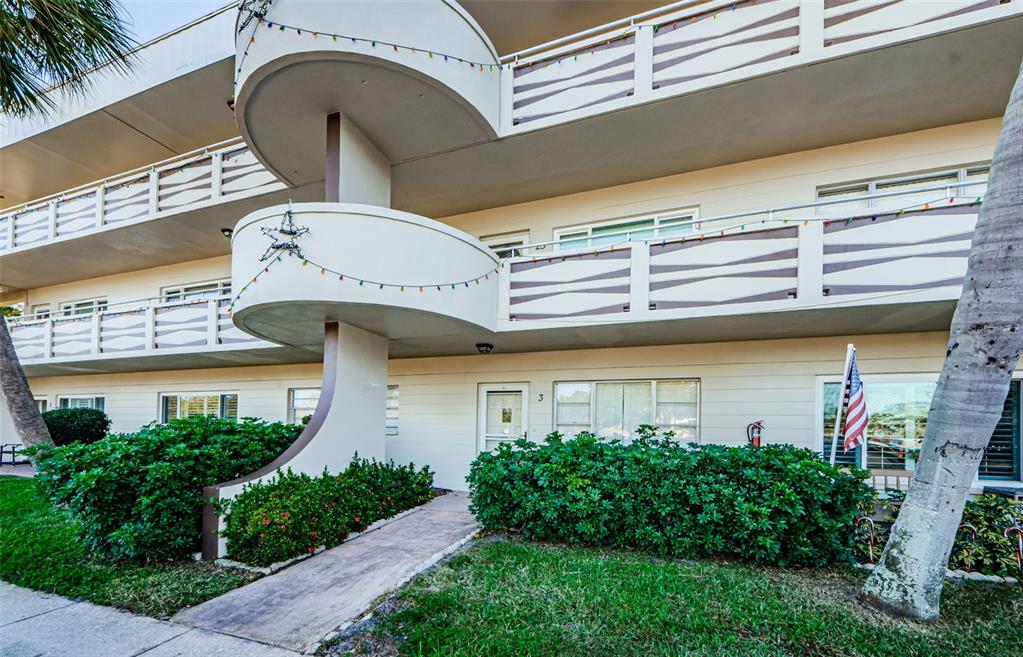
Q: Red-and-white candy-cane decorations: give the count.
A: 3